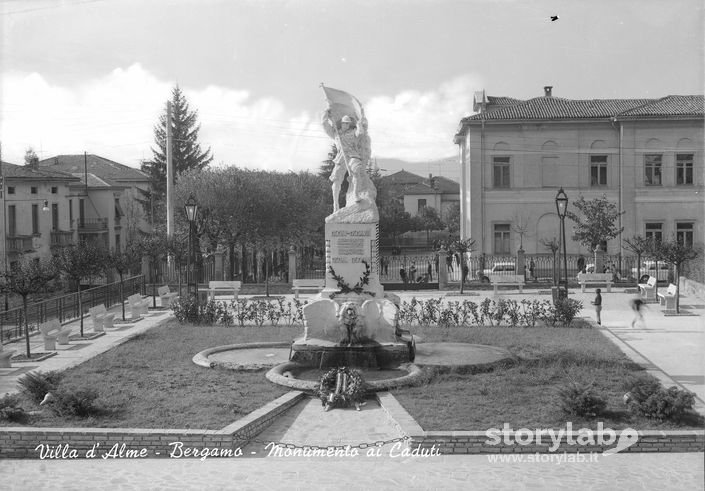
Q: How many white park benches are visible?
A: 11